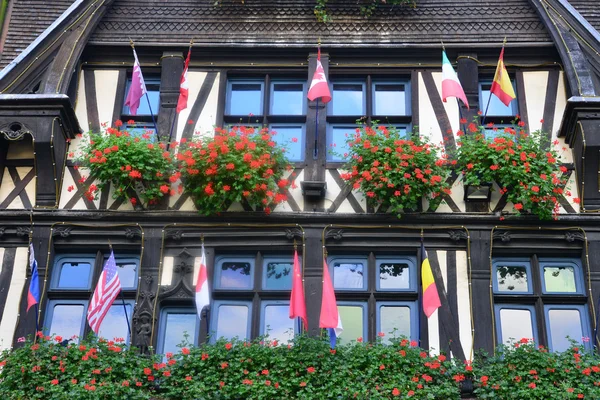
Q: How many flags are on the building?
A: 11